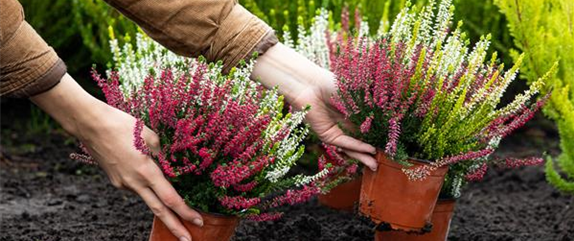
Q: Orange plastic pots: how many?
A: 4